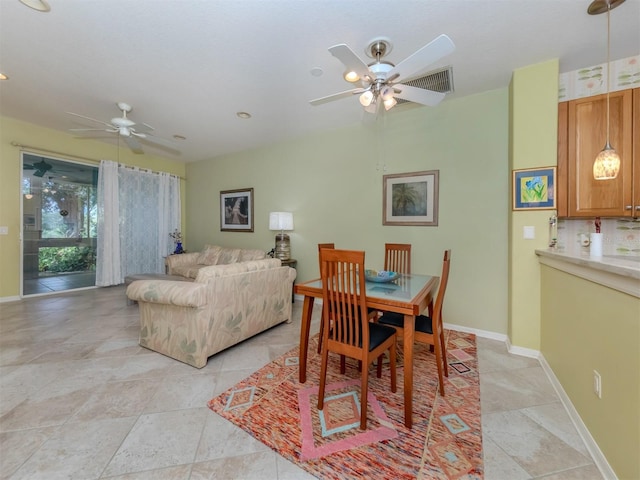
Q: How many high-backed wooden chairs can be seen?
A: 4